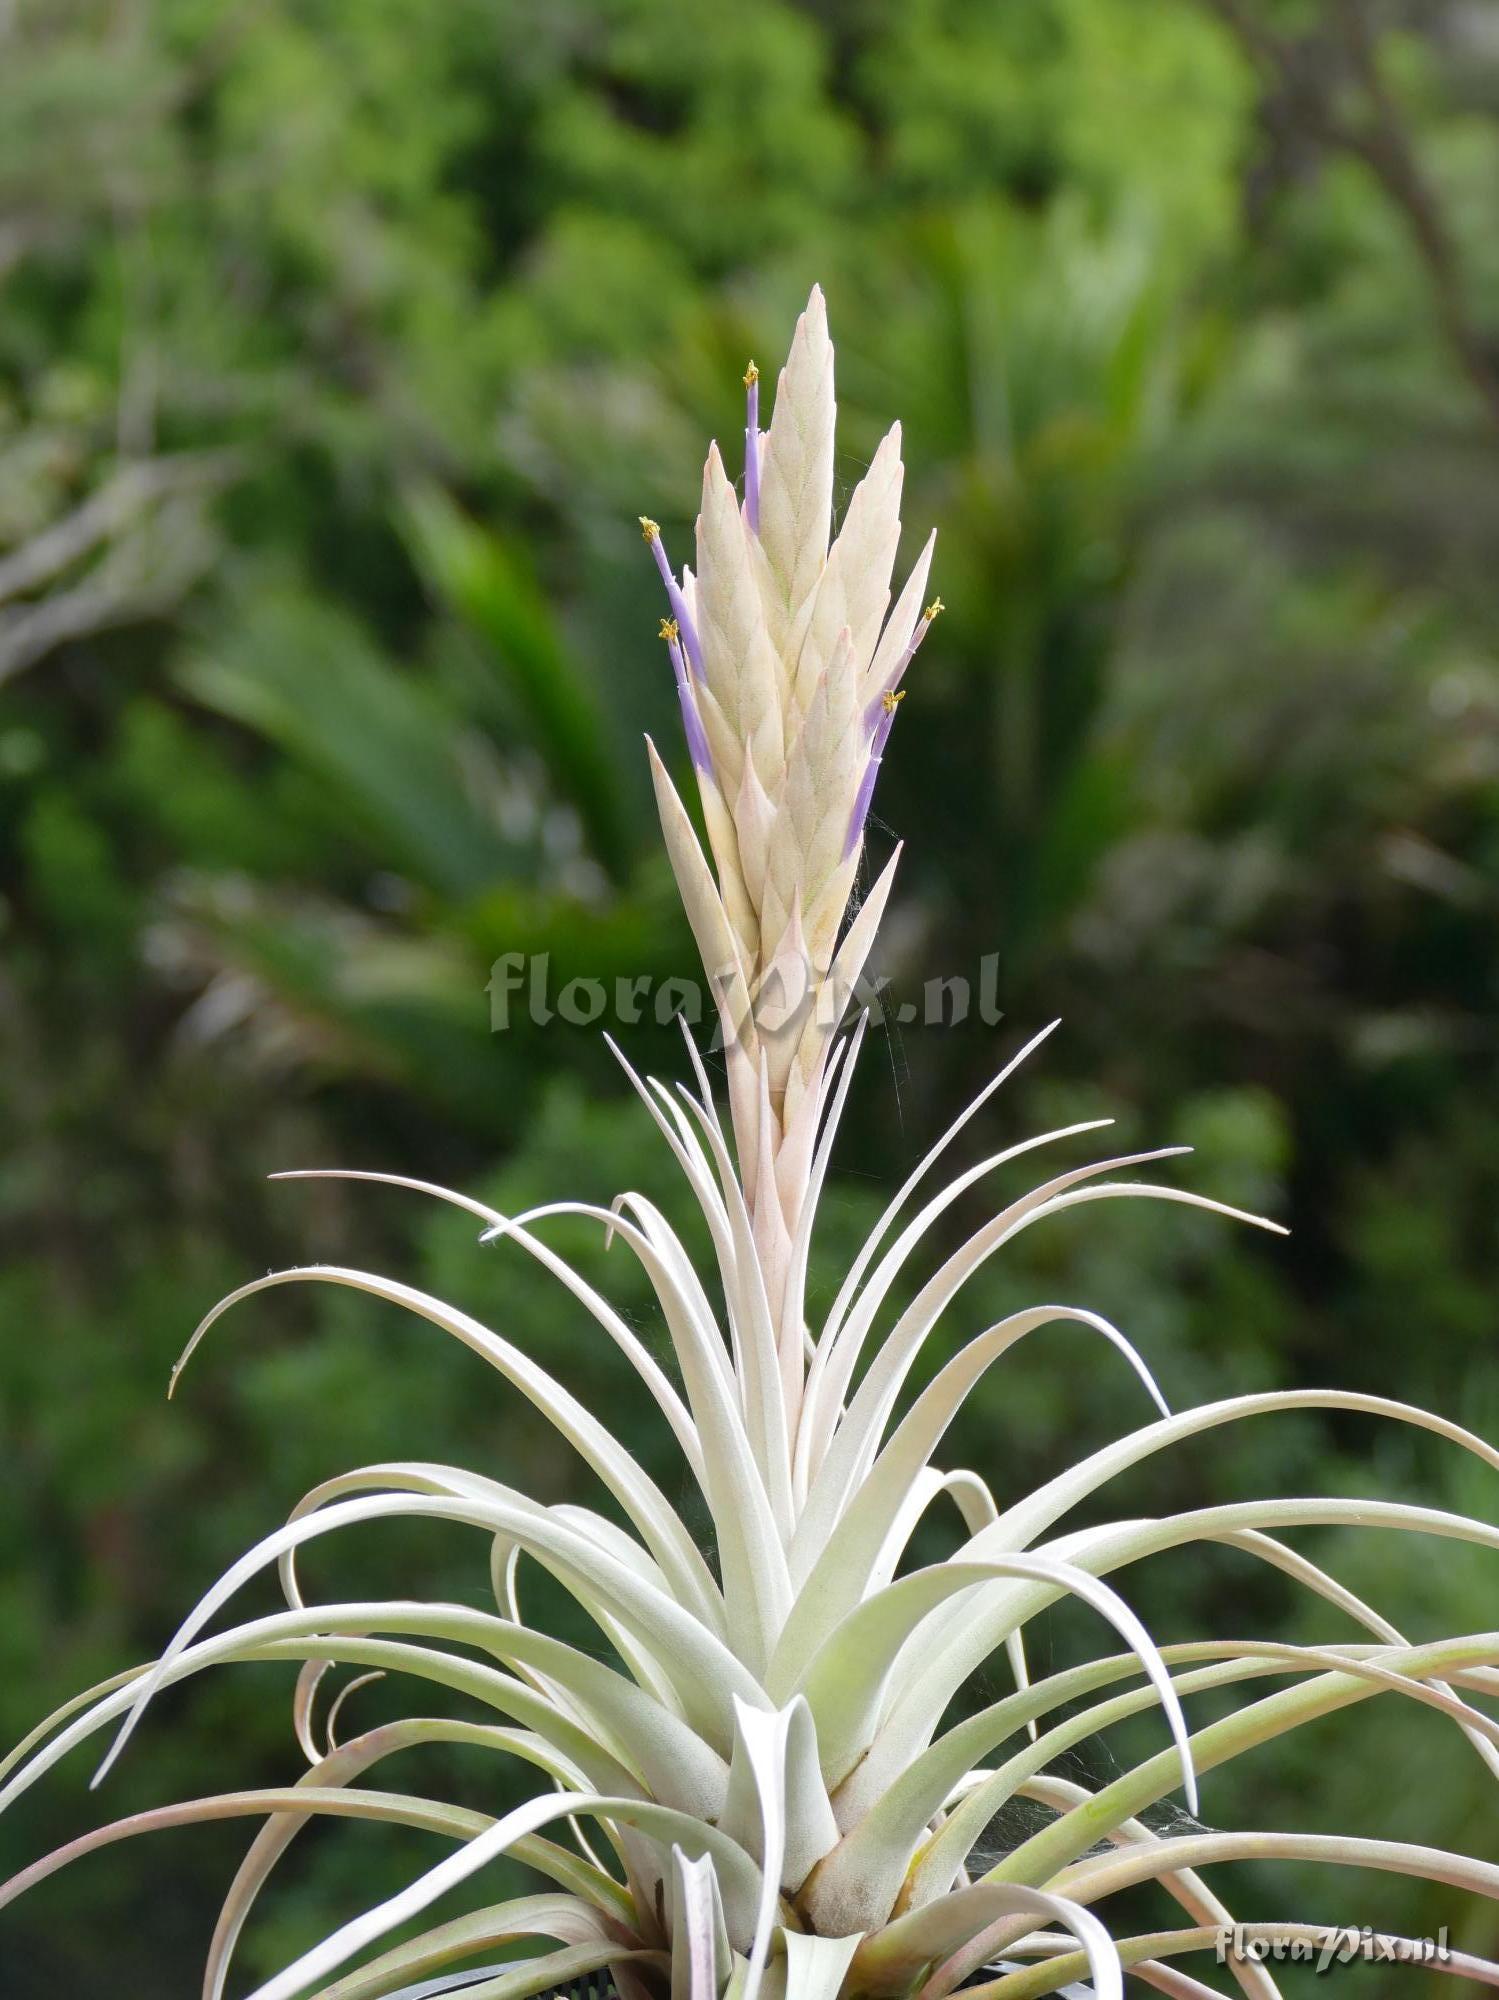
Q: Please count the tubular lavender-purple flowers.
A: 5